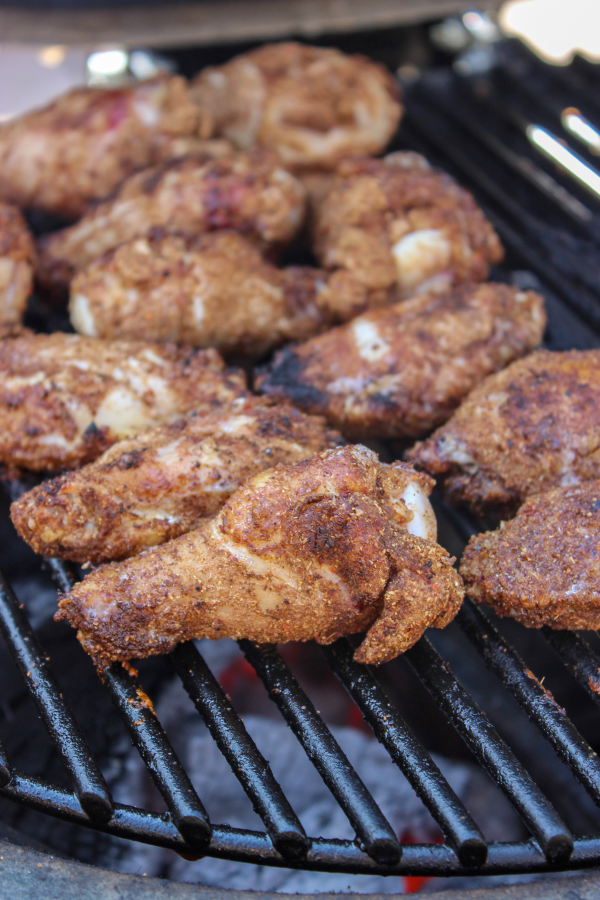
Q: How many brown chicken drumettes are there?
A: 12